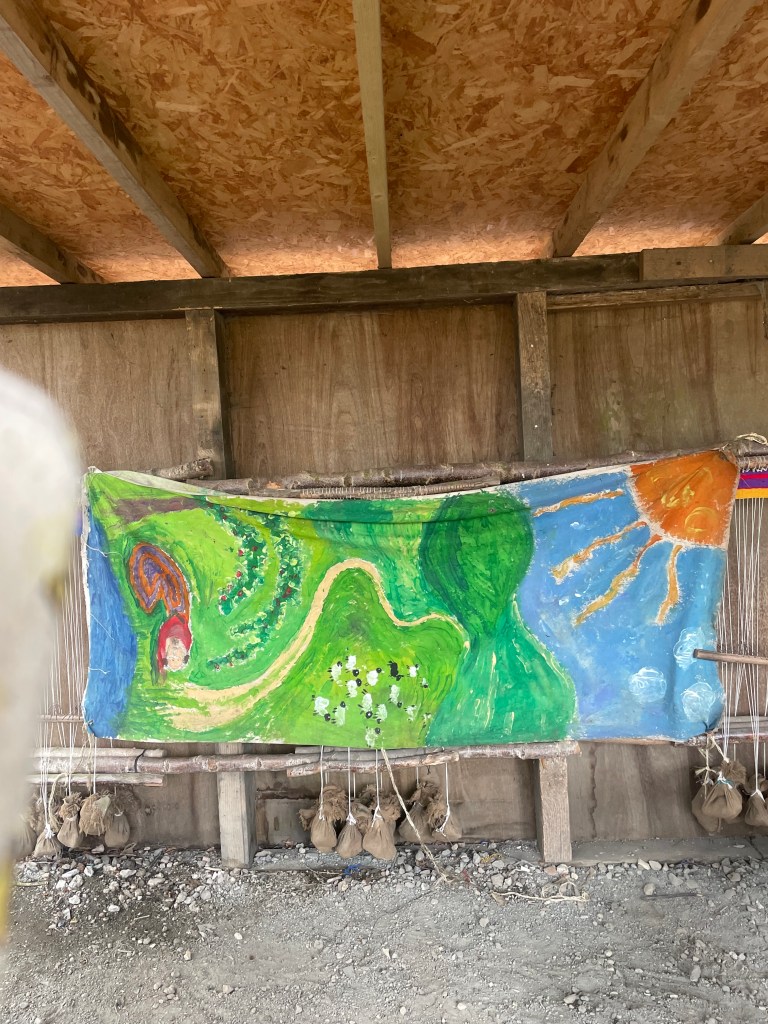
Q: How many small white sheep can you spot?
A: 14